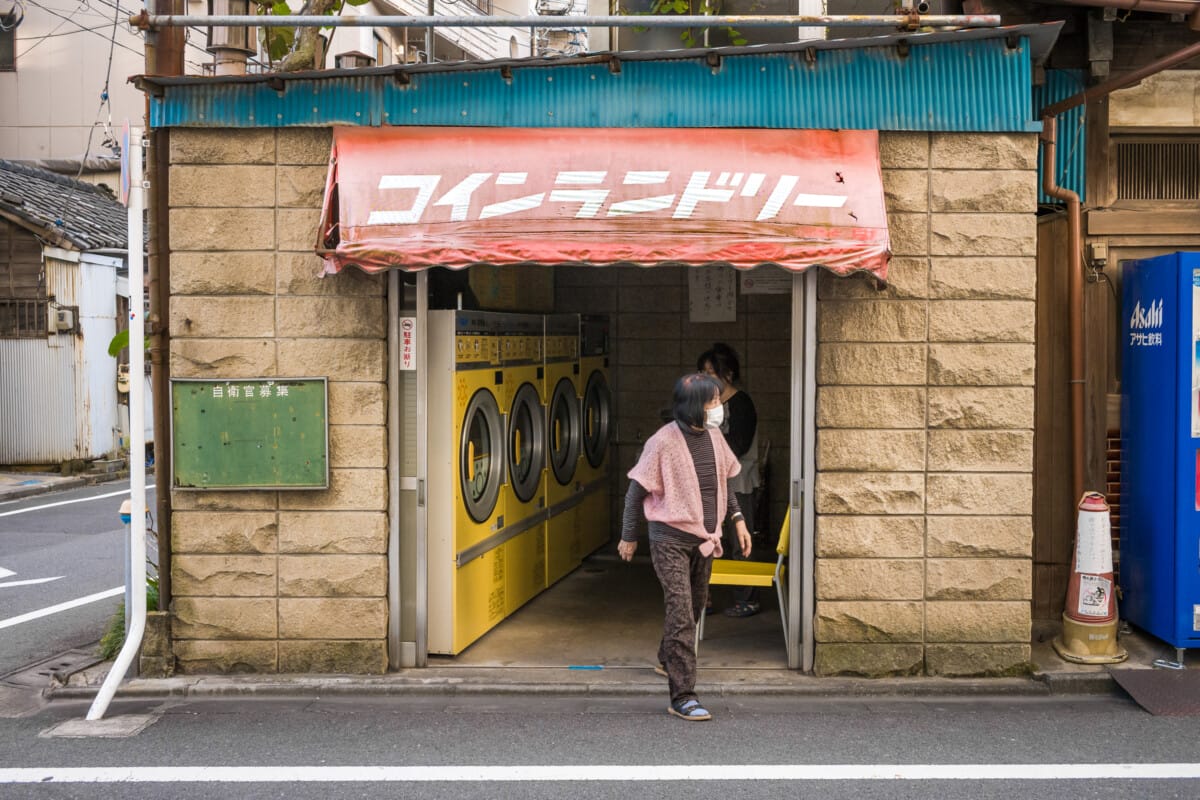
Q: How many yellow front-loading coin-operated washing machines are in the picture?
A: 4